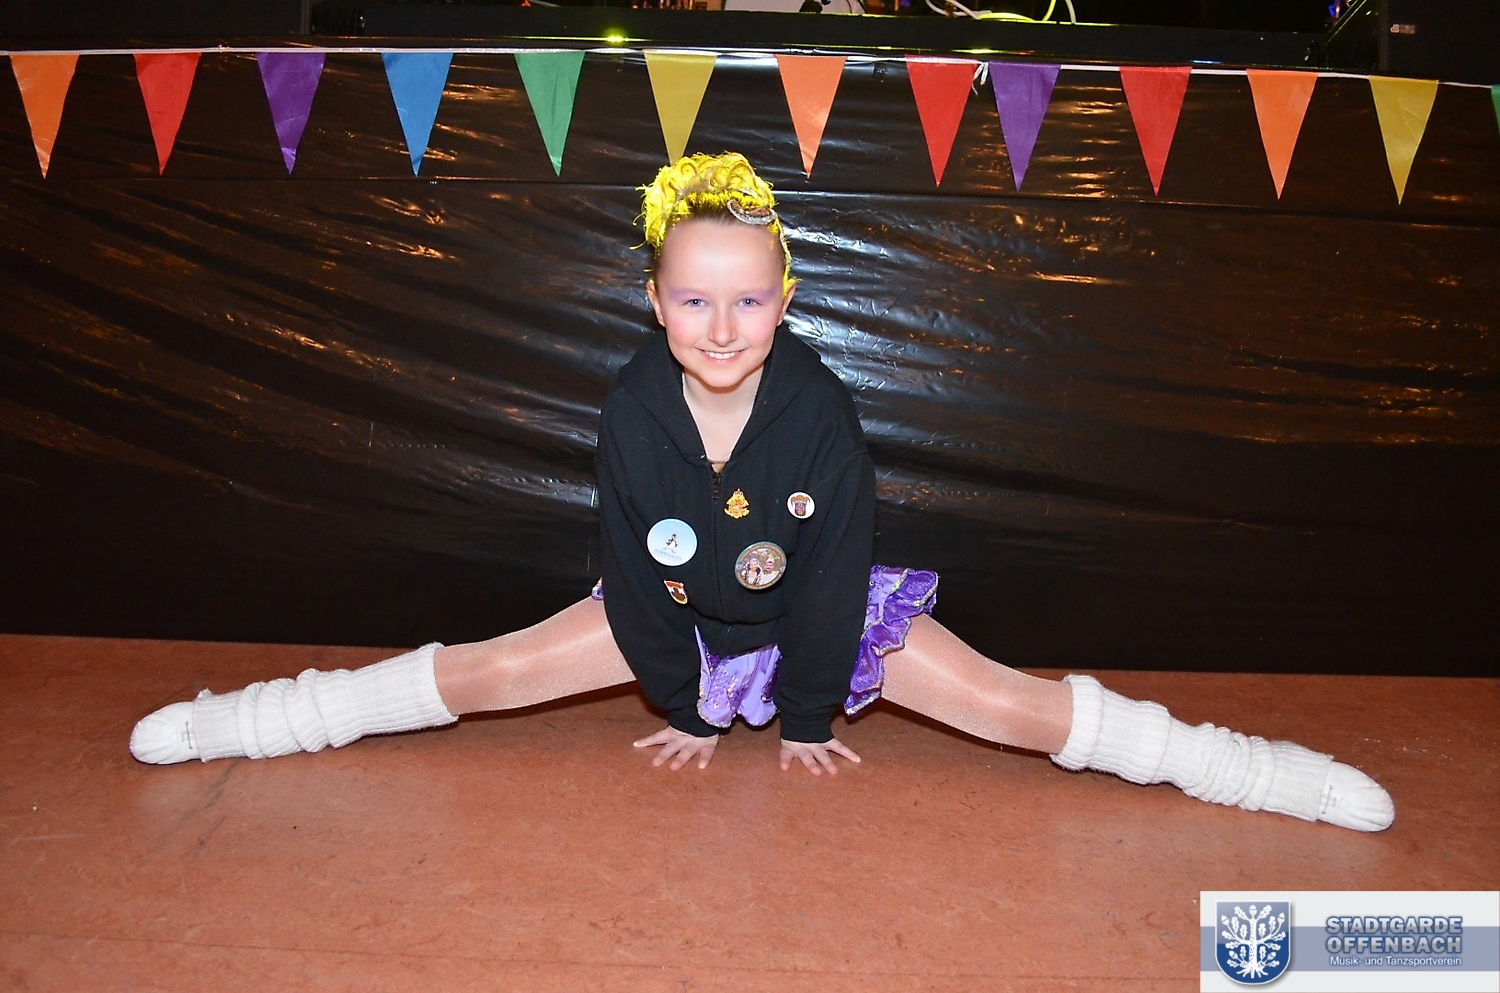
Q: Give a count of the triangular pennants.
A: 13